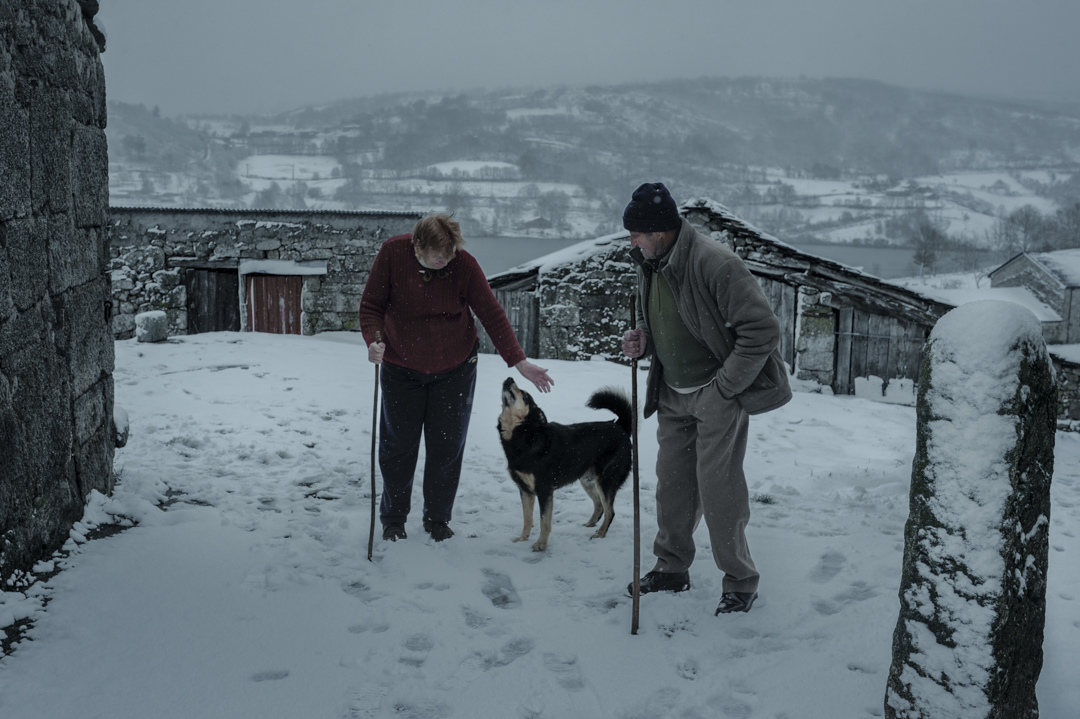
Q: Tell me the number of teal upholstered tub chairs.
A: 0